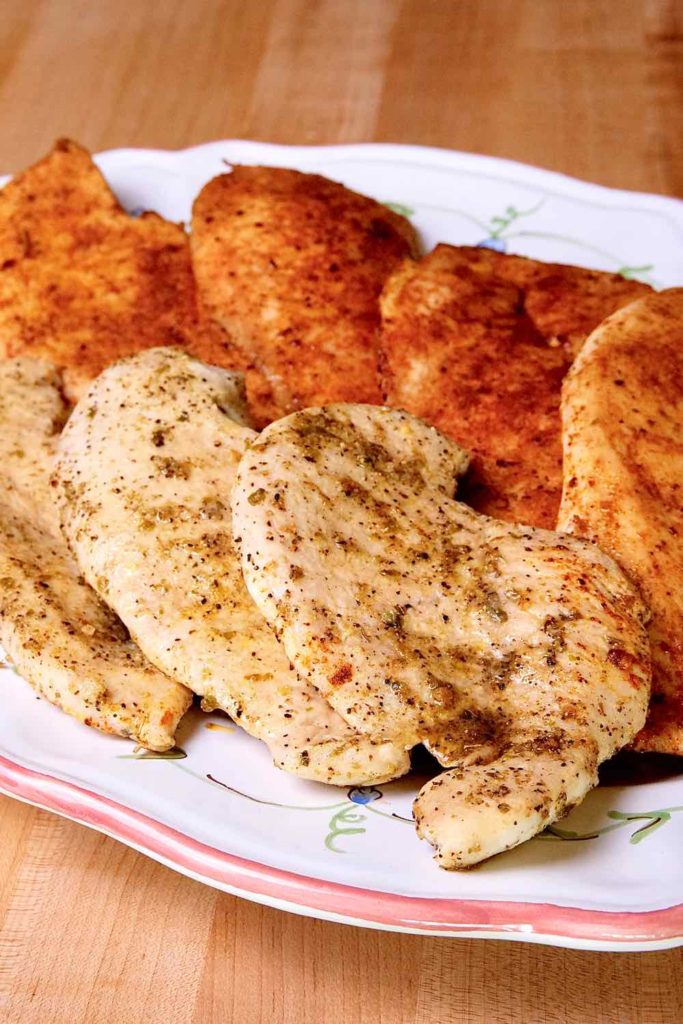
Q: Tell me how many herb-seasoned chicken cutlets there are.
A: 3